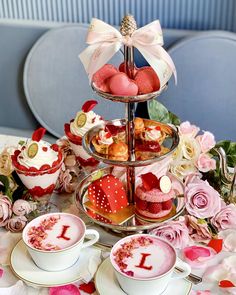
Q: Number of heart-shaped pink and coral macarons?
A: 4